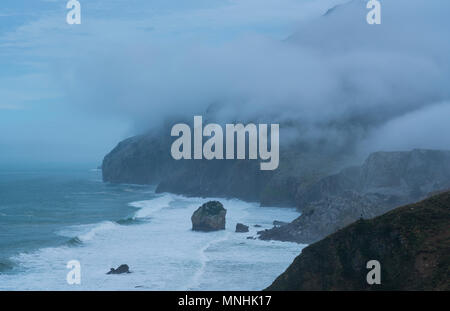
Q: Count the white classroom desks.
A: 0